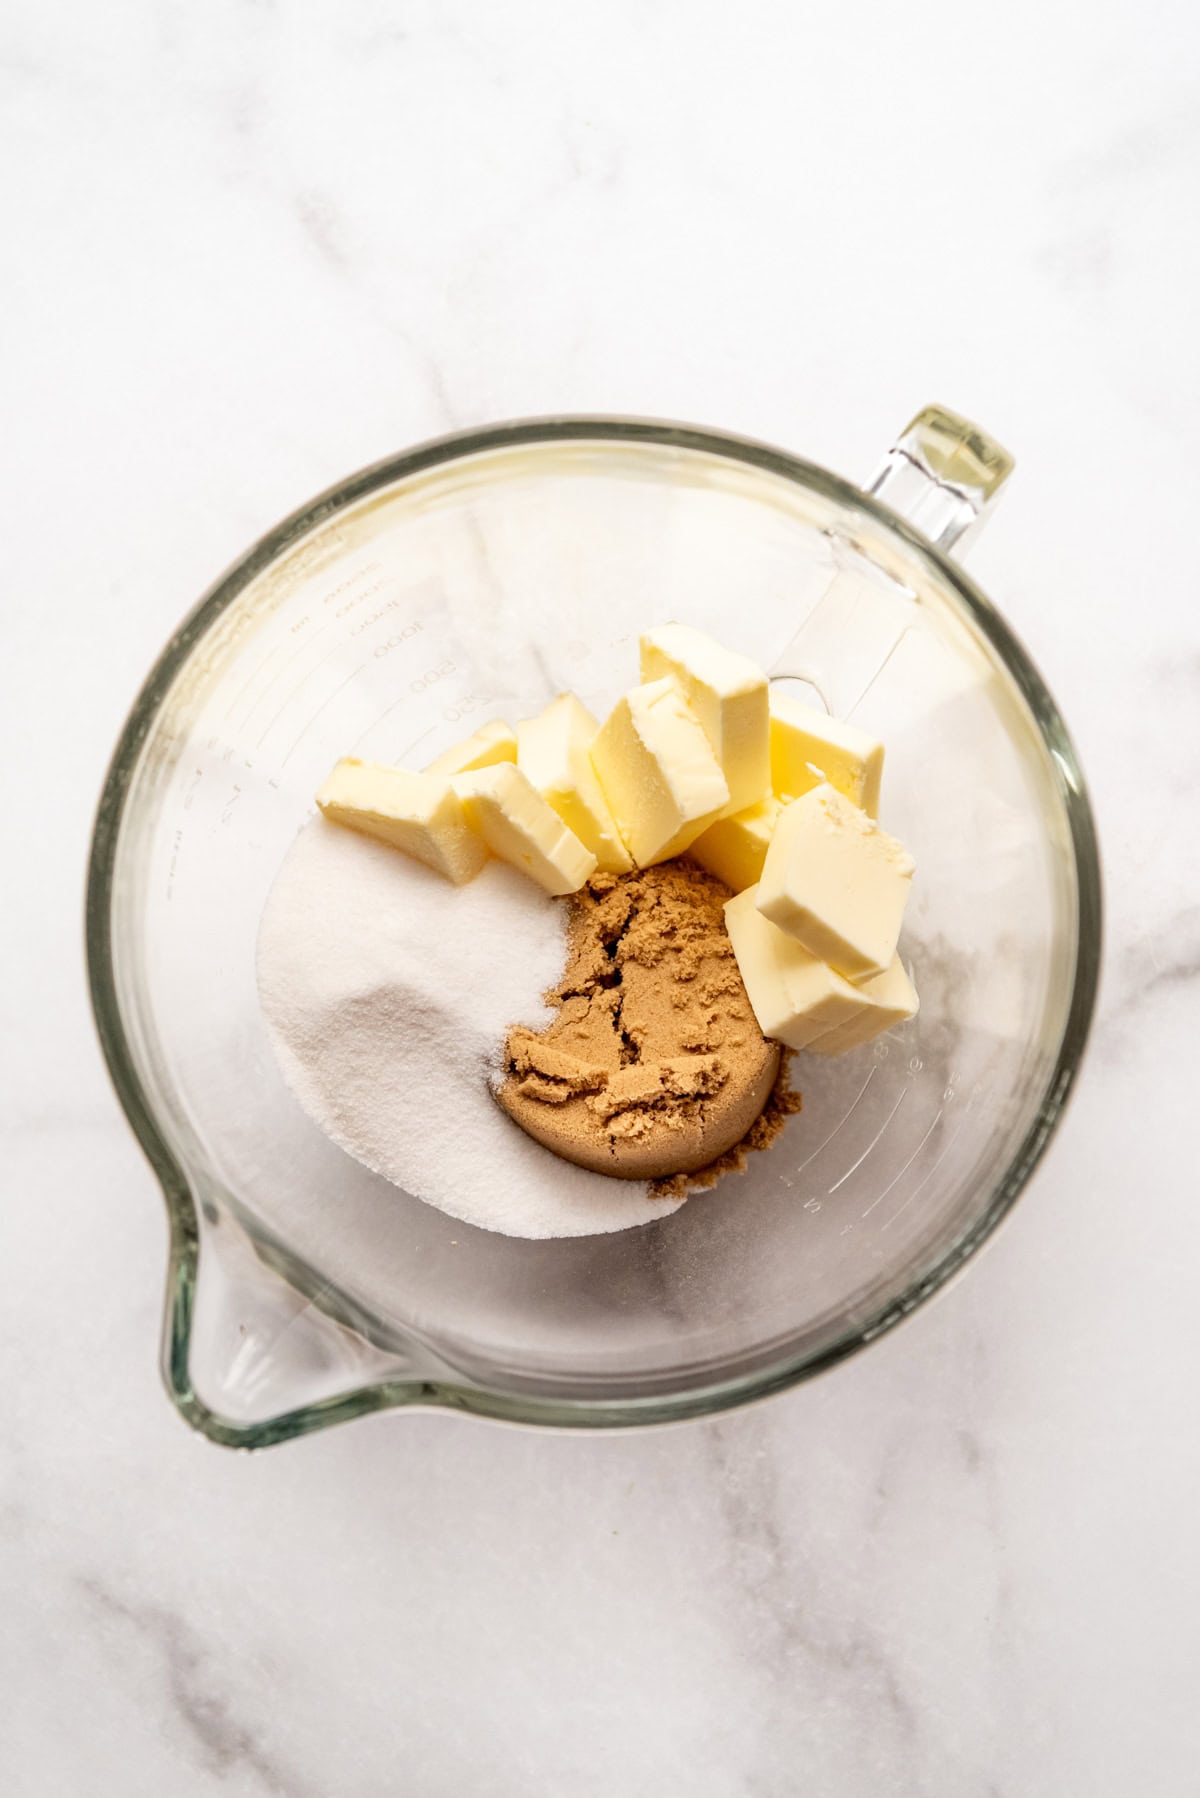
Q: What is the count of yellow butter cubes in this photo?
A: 11